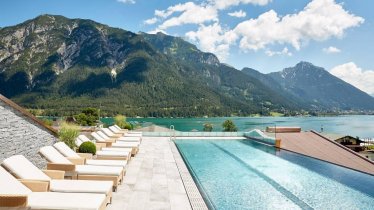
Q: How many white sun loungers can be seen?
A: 11